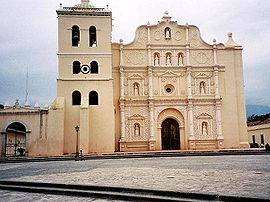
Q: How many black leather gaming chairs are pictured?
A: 0